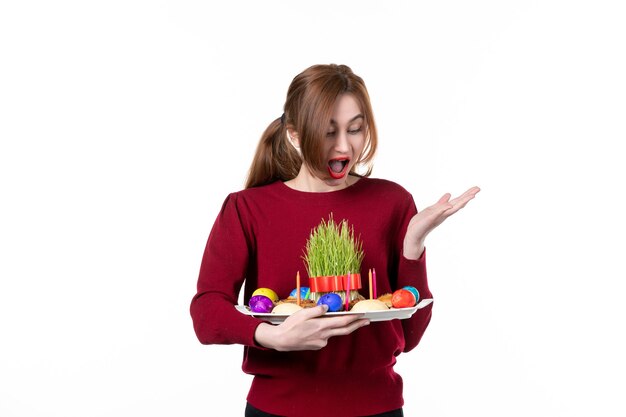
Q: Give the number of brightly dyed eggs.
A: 6